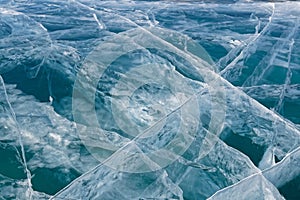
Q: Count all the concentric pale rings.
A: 2